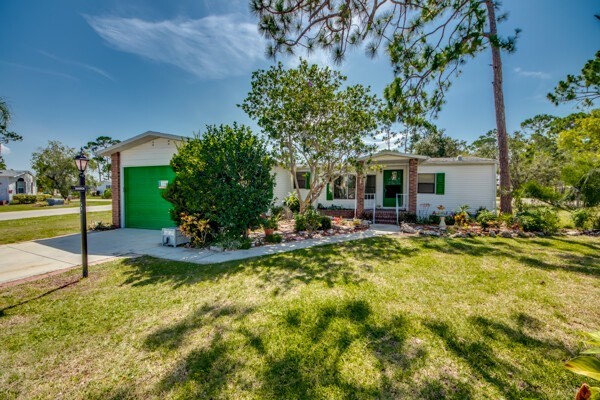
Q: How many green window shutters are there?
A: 3